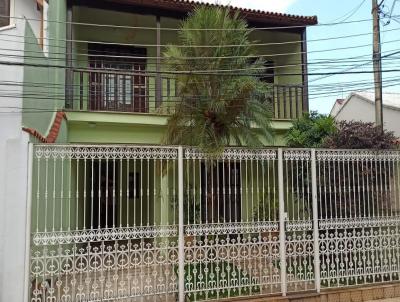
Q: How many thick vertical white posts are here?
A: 4